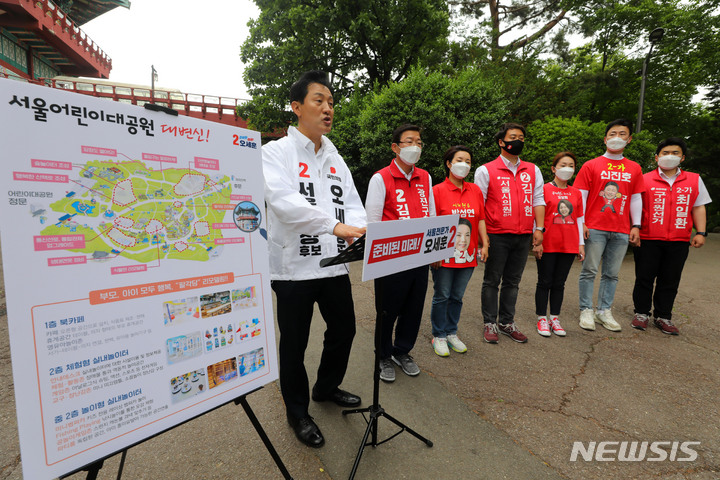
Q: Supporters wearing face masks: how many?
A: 6